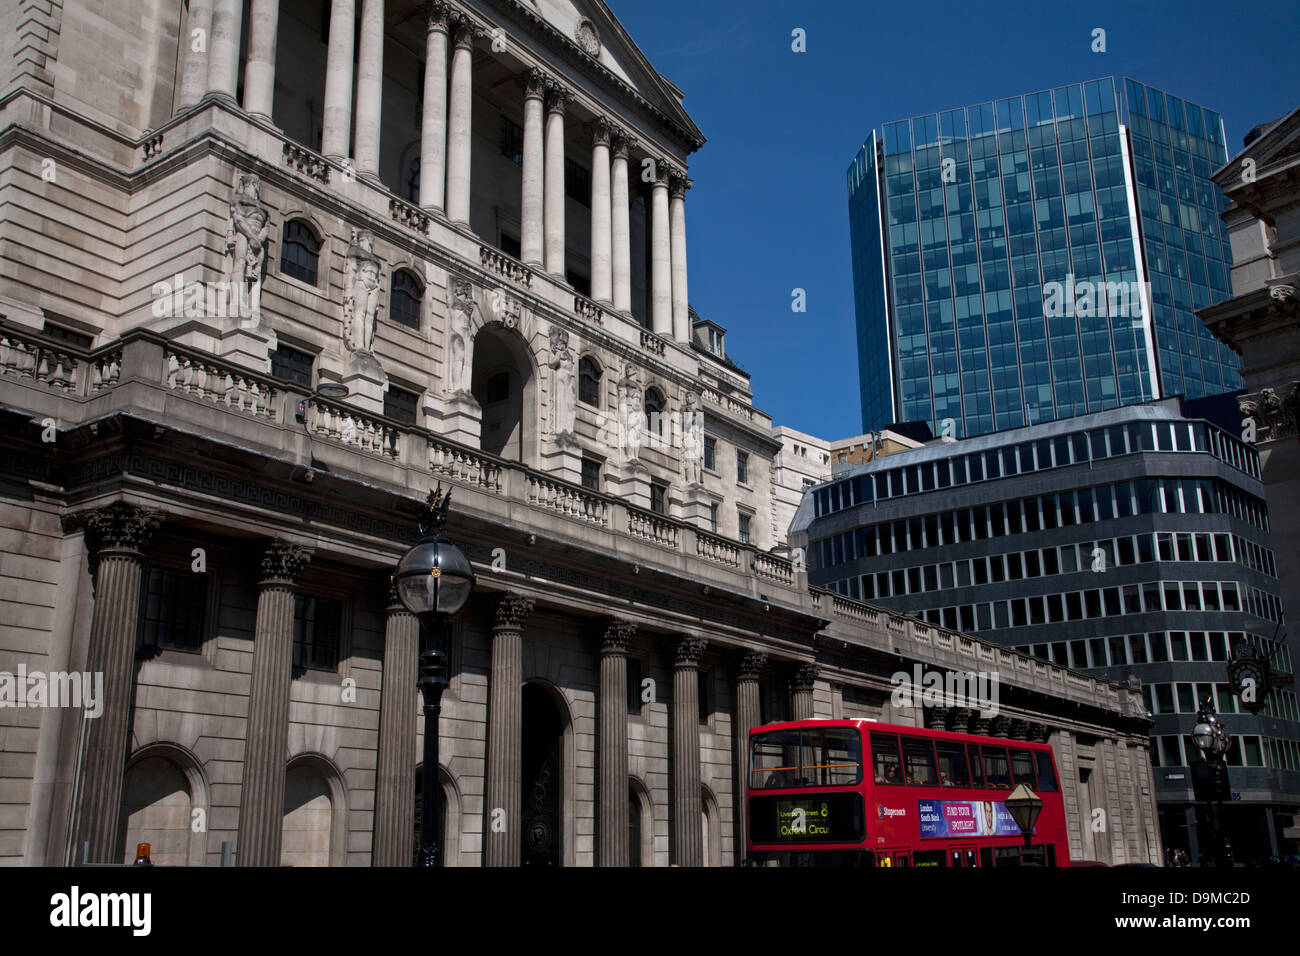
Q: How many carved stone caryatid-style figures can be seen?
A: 6